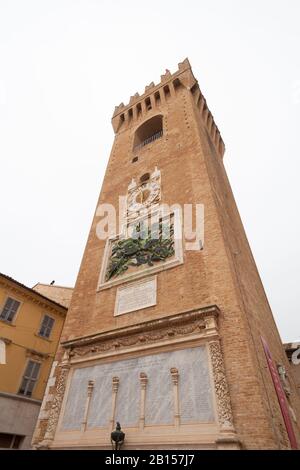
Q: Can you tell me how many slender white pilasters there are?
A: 4